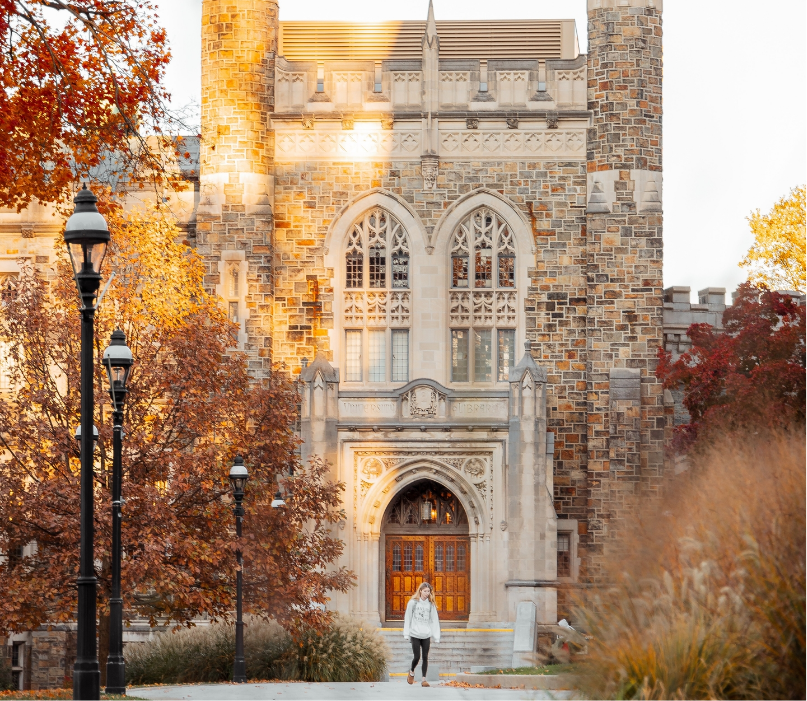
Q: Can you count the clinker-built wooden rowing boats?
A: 0